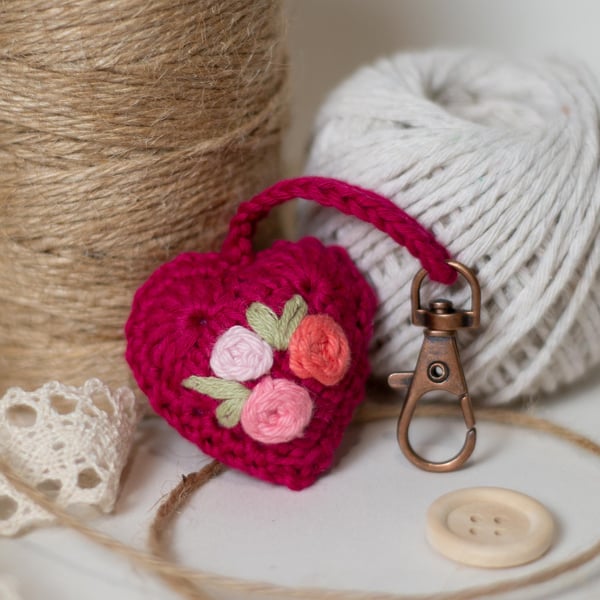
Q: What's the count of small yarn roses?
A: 3